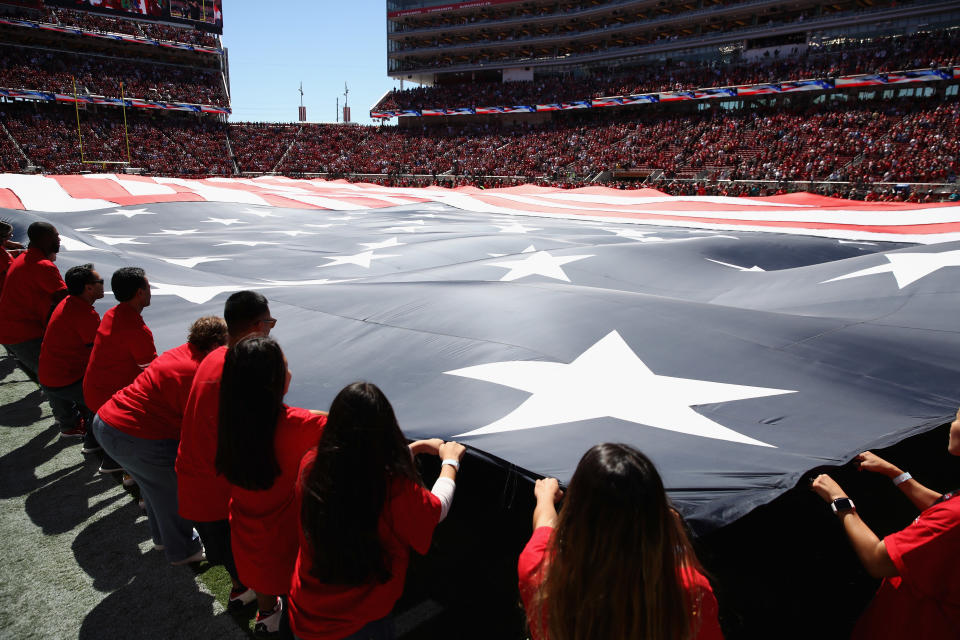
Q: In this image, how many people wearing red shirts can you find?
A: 10